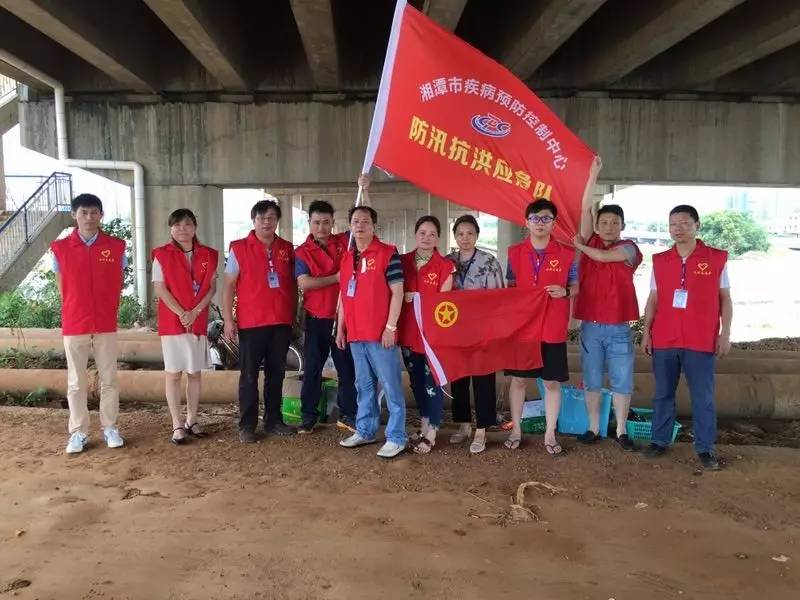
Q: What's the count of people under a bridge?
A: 10